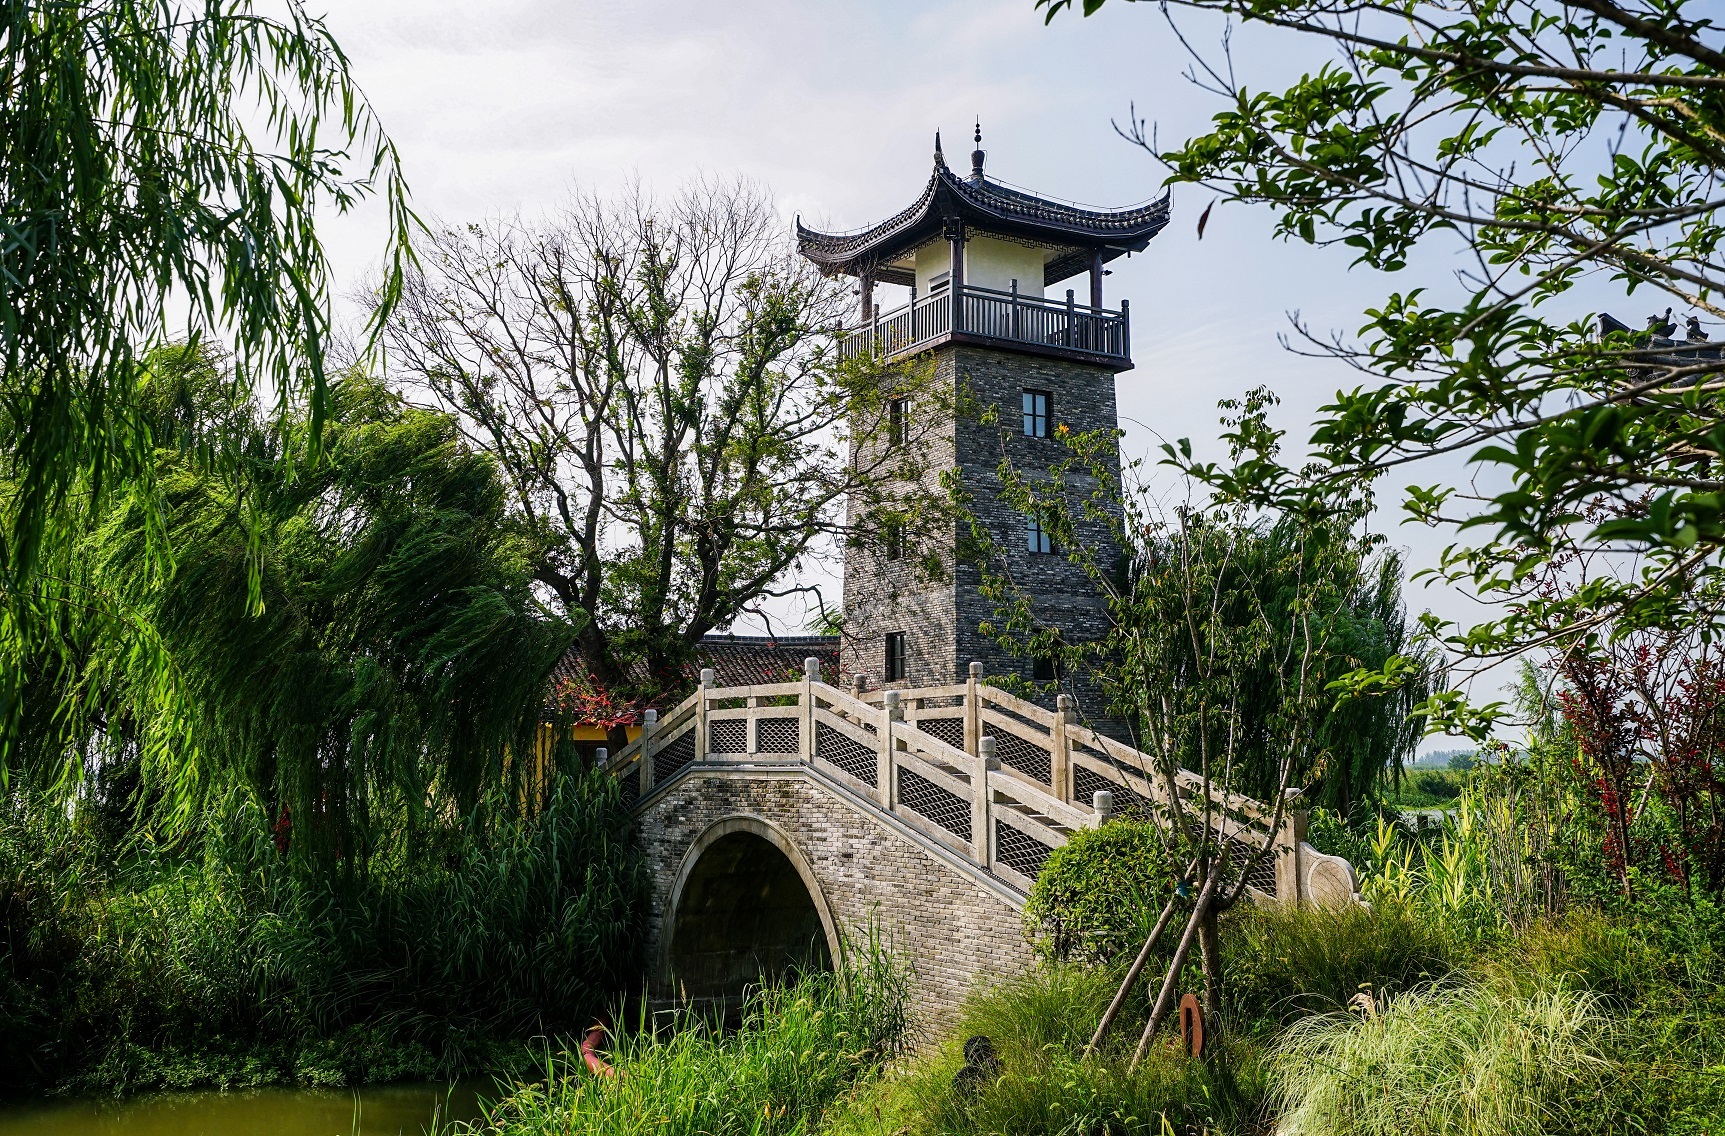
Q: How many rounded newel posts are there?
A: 11